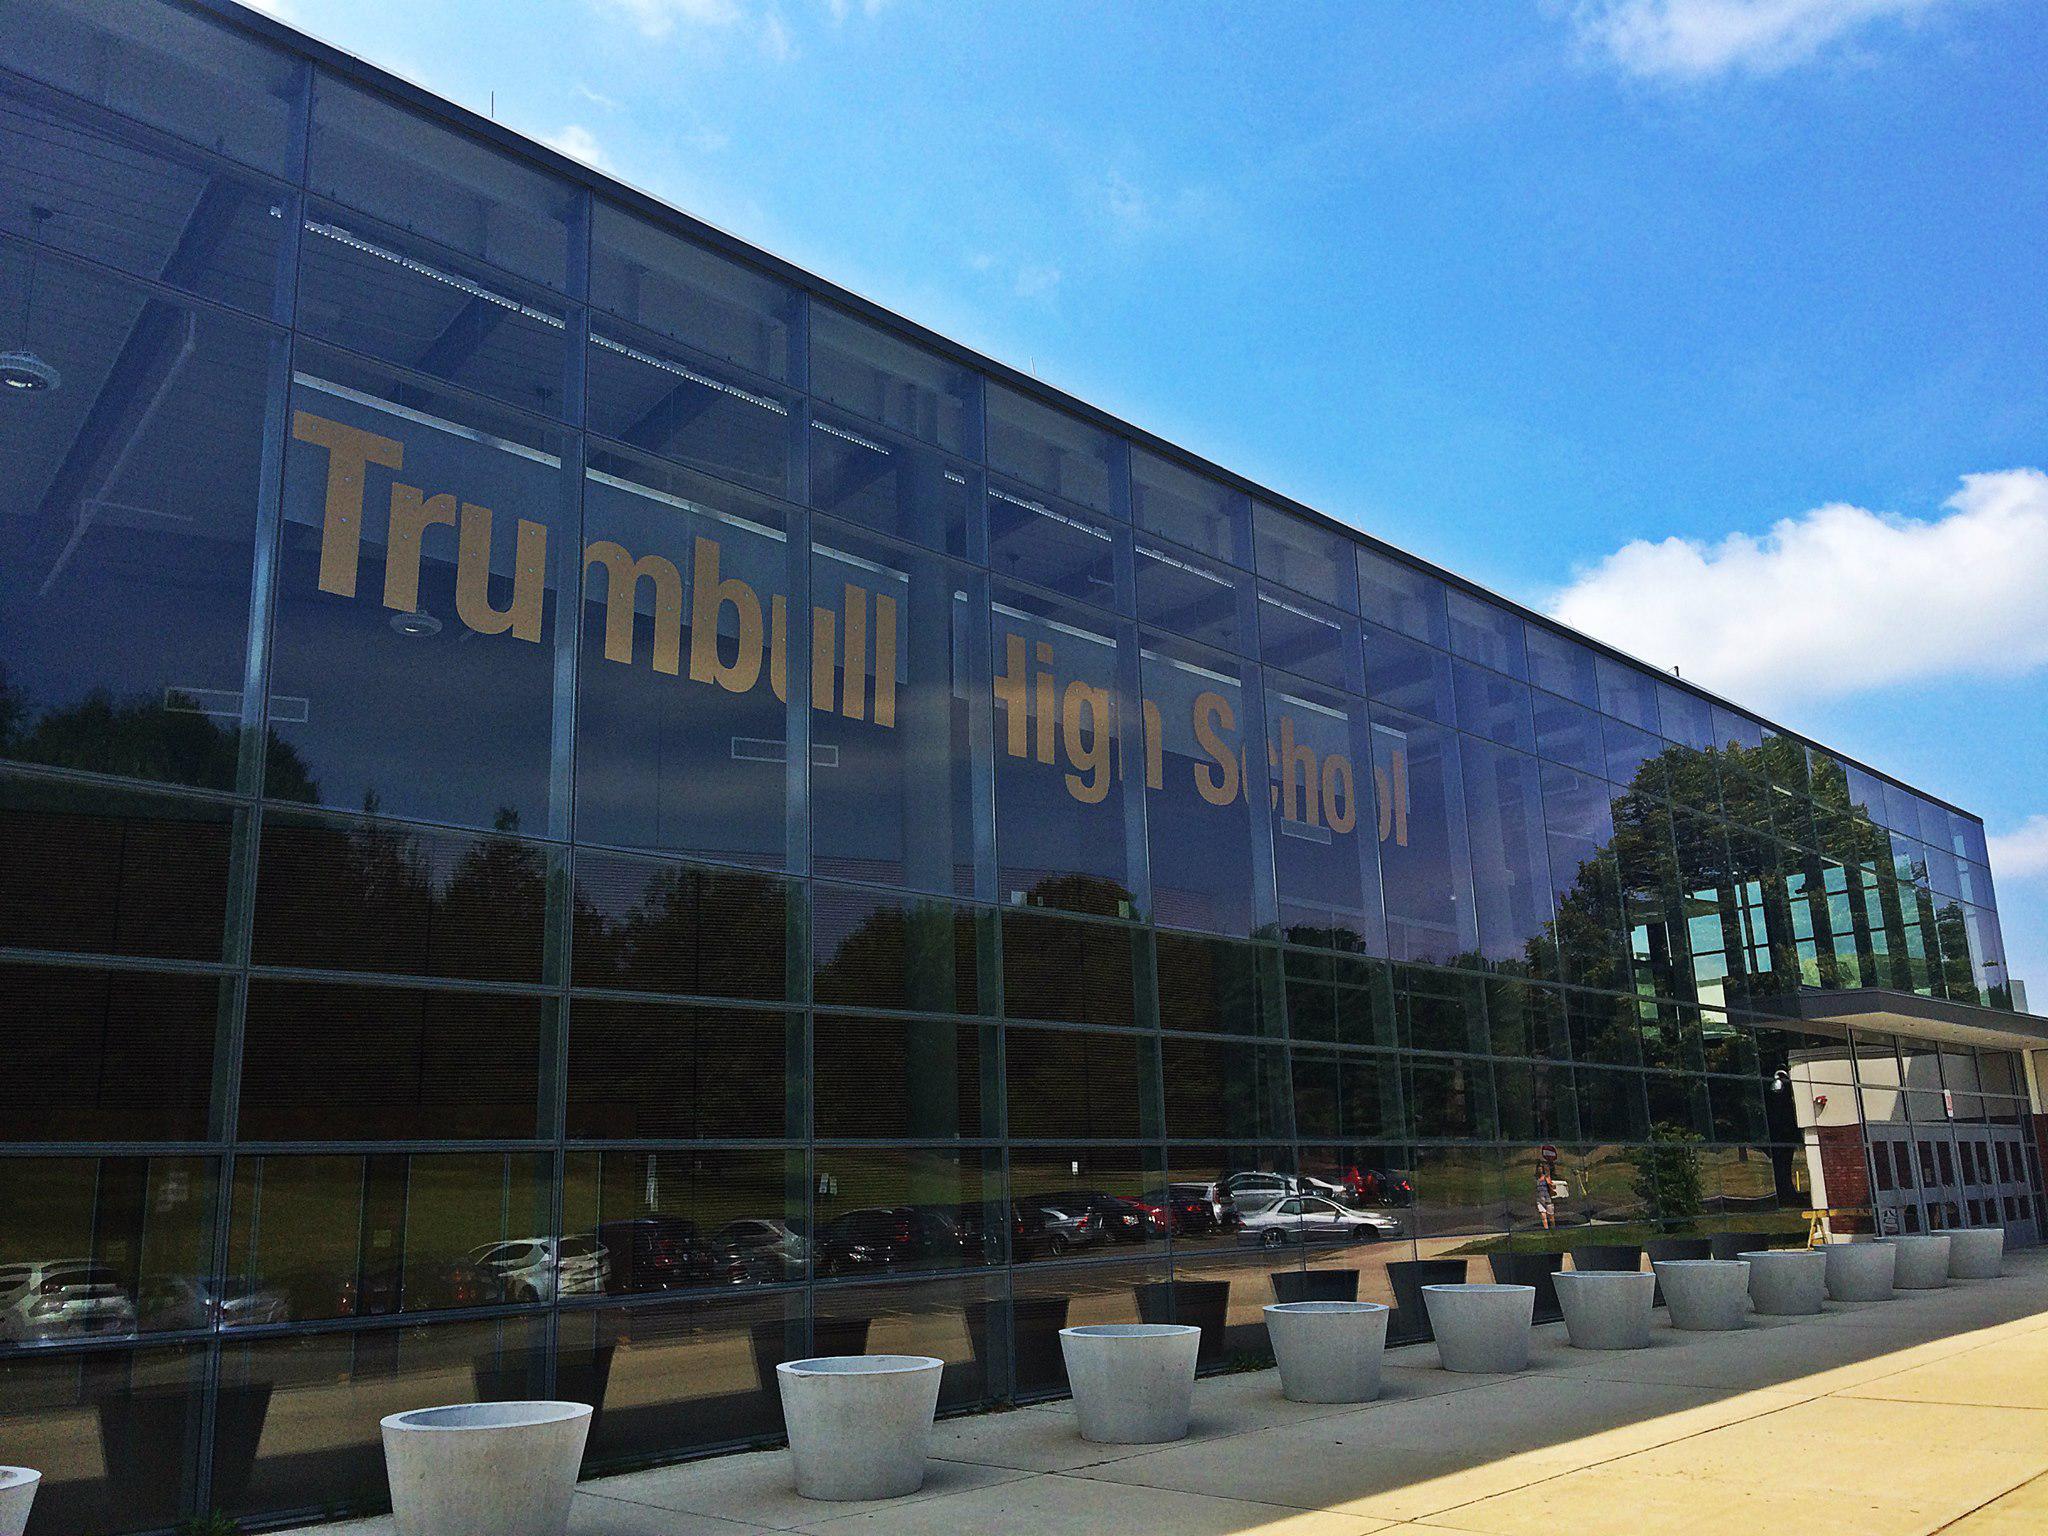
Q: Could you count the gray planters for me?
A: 12